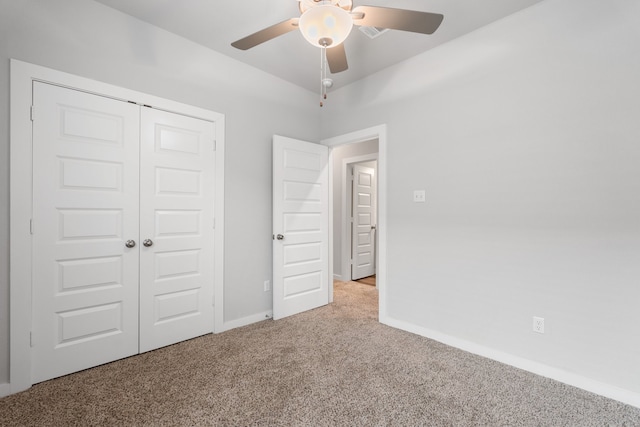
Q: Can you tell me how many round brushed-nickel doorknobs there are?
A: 4